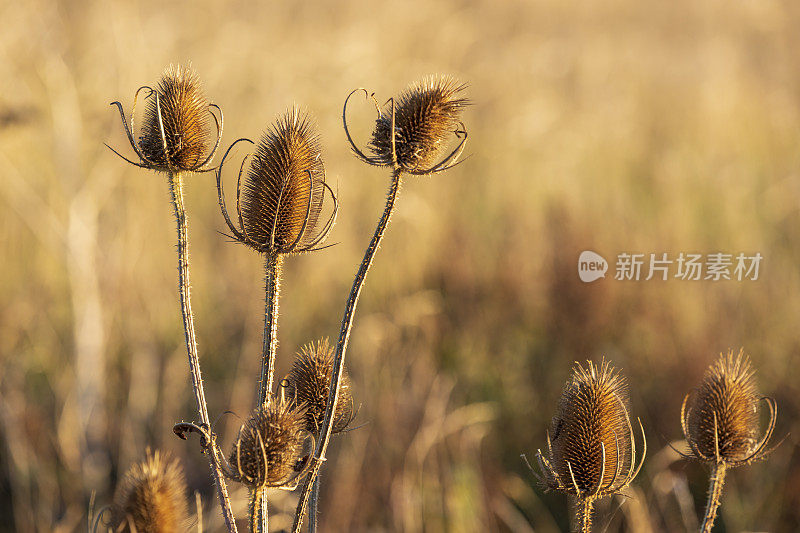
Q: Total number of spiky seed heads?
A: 8